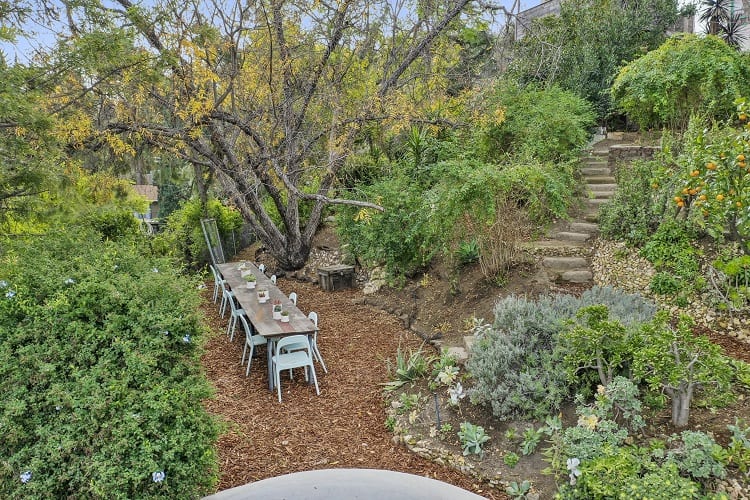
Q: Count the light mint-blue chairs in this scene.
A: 9